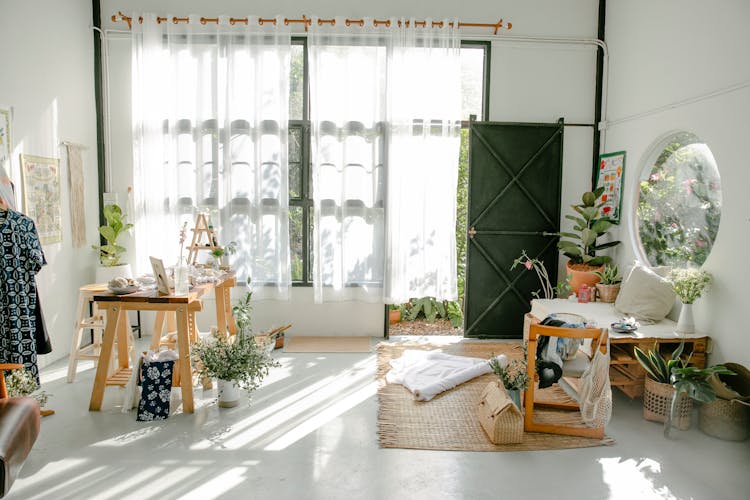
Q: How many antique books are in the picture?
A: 0